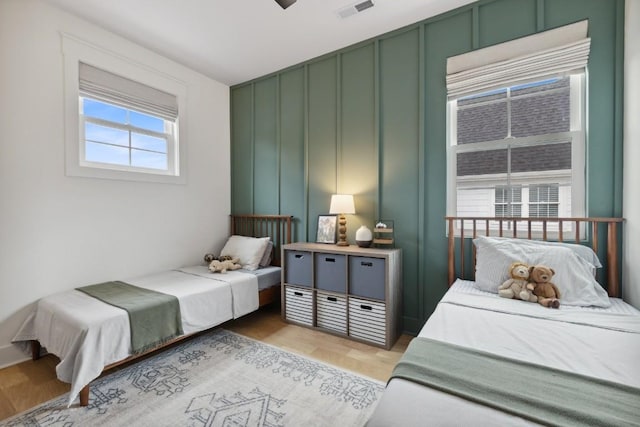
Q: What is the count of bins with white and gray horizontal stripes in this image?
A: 3